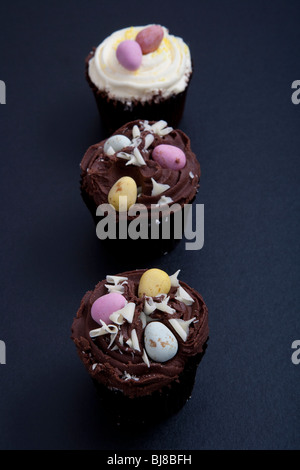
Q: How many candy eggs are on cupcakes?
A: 8